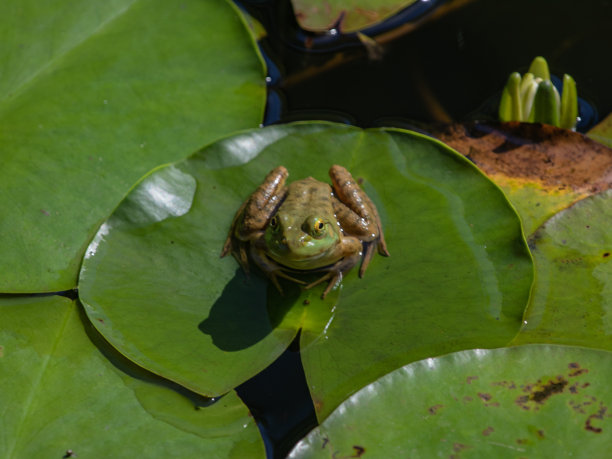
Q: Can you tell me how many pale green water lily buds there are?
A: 1